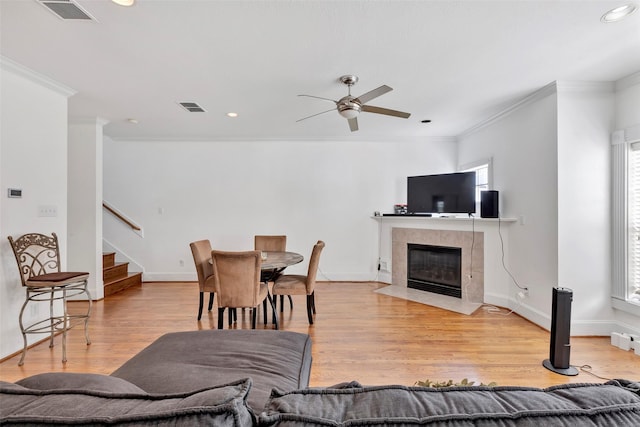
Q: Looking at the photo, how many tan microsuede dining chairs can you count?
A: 4